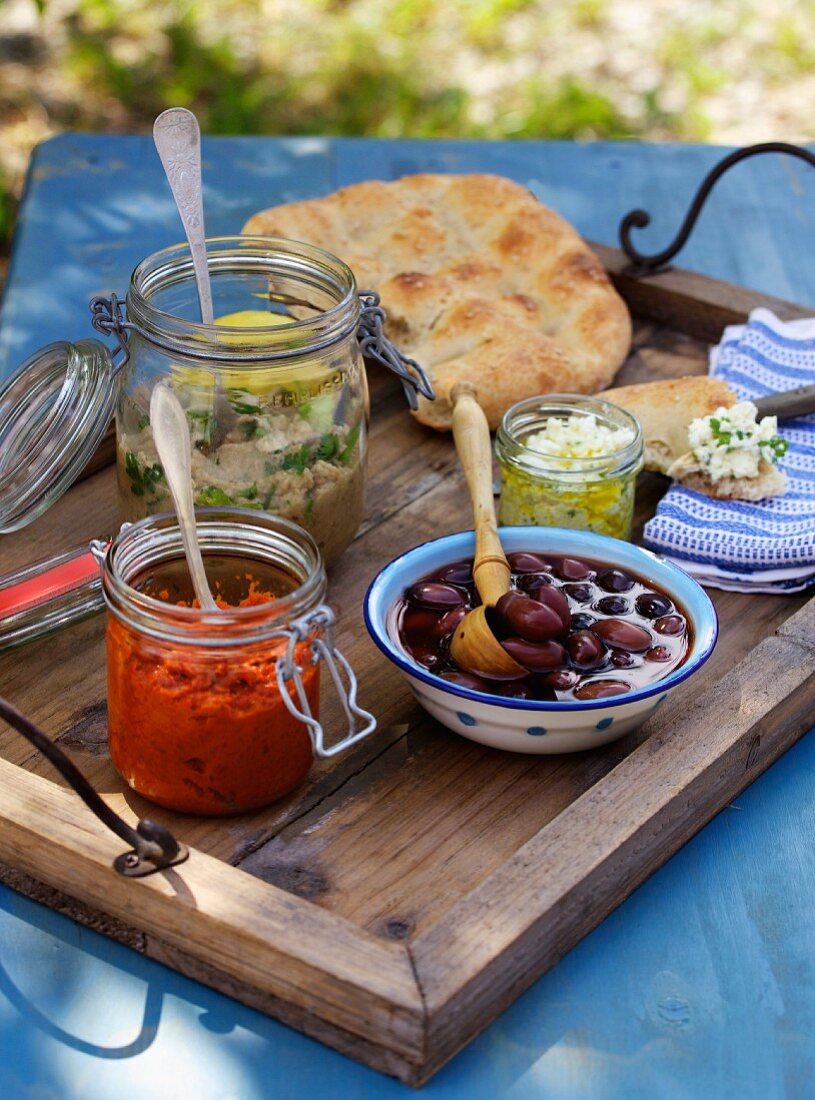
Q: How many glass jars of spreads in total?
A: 3